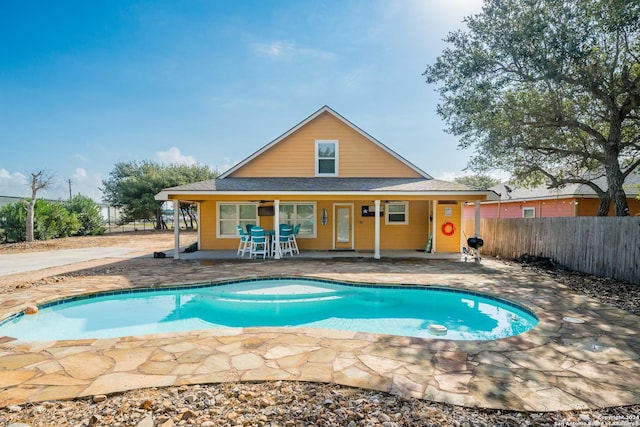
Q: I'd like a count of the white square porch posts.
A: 4